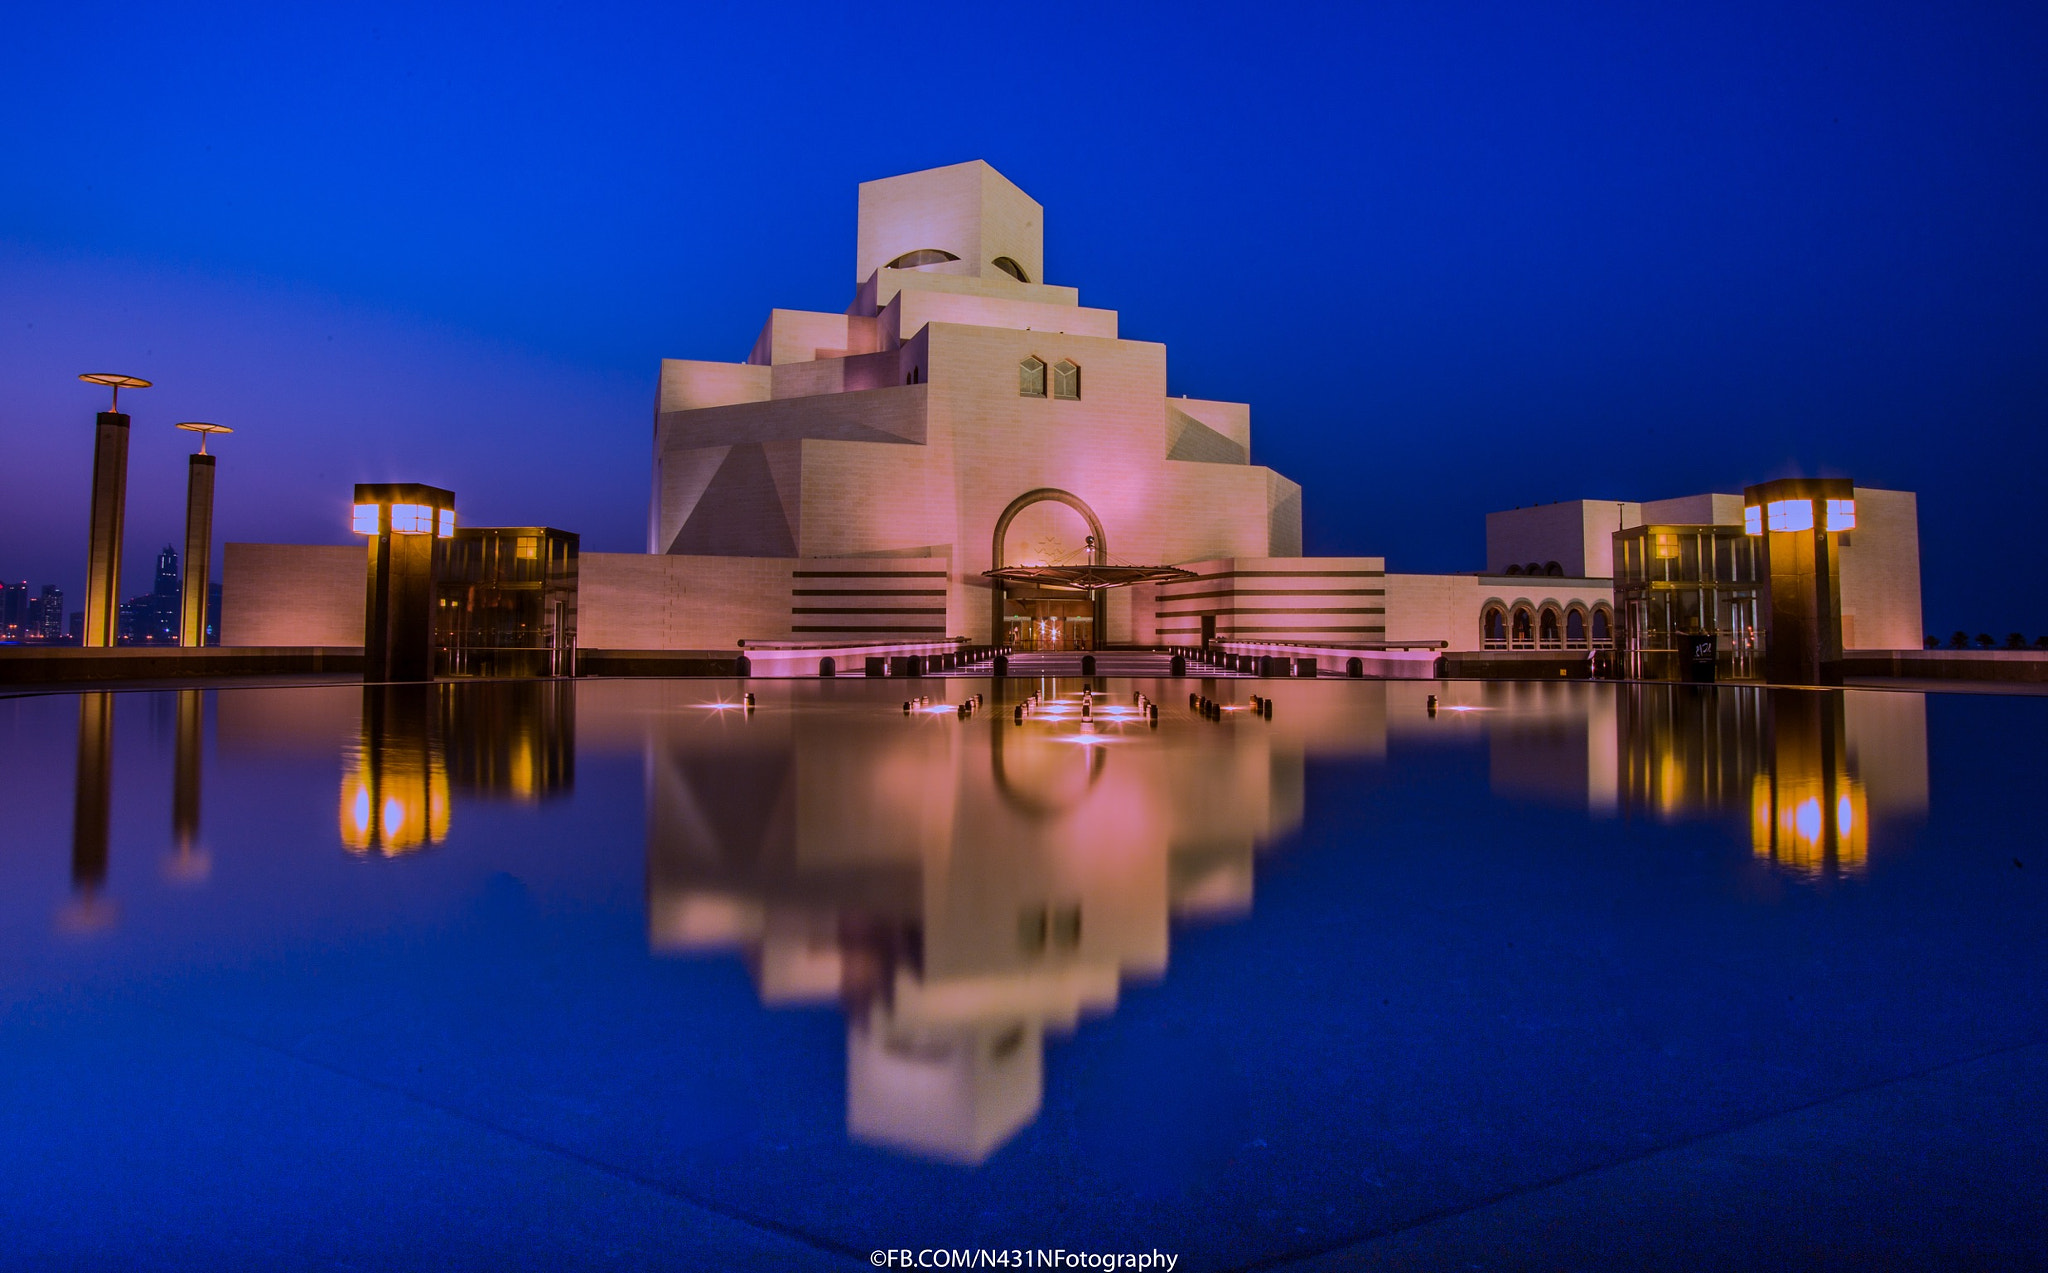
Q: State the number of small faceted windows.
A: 2